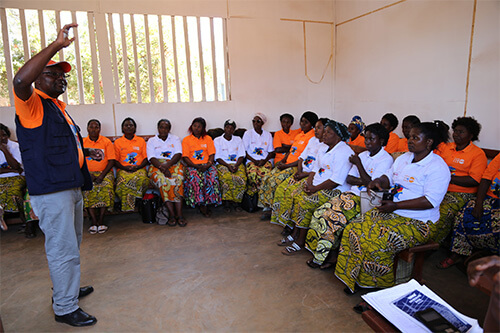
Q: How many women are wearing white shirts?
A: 8